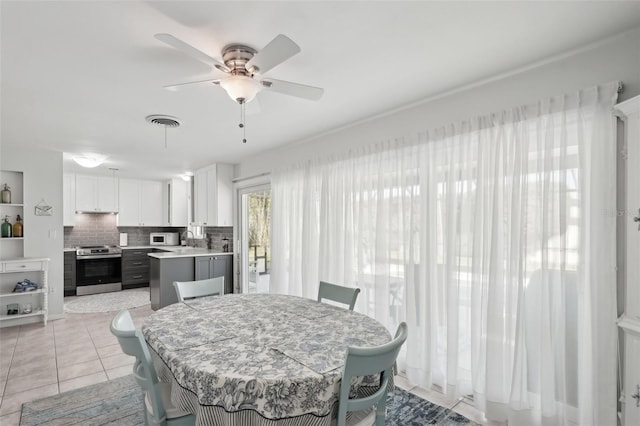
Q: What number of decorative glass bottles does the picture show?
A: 3